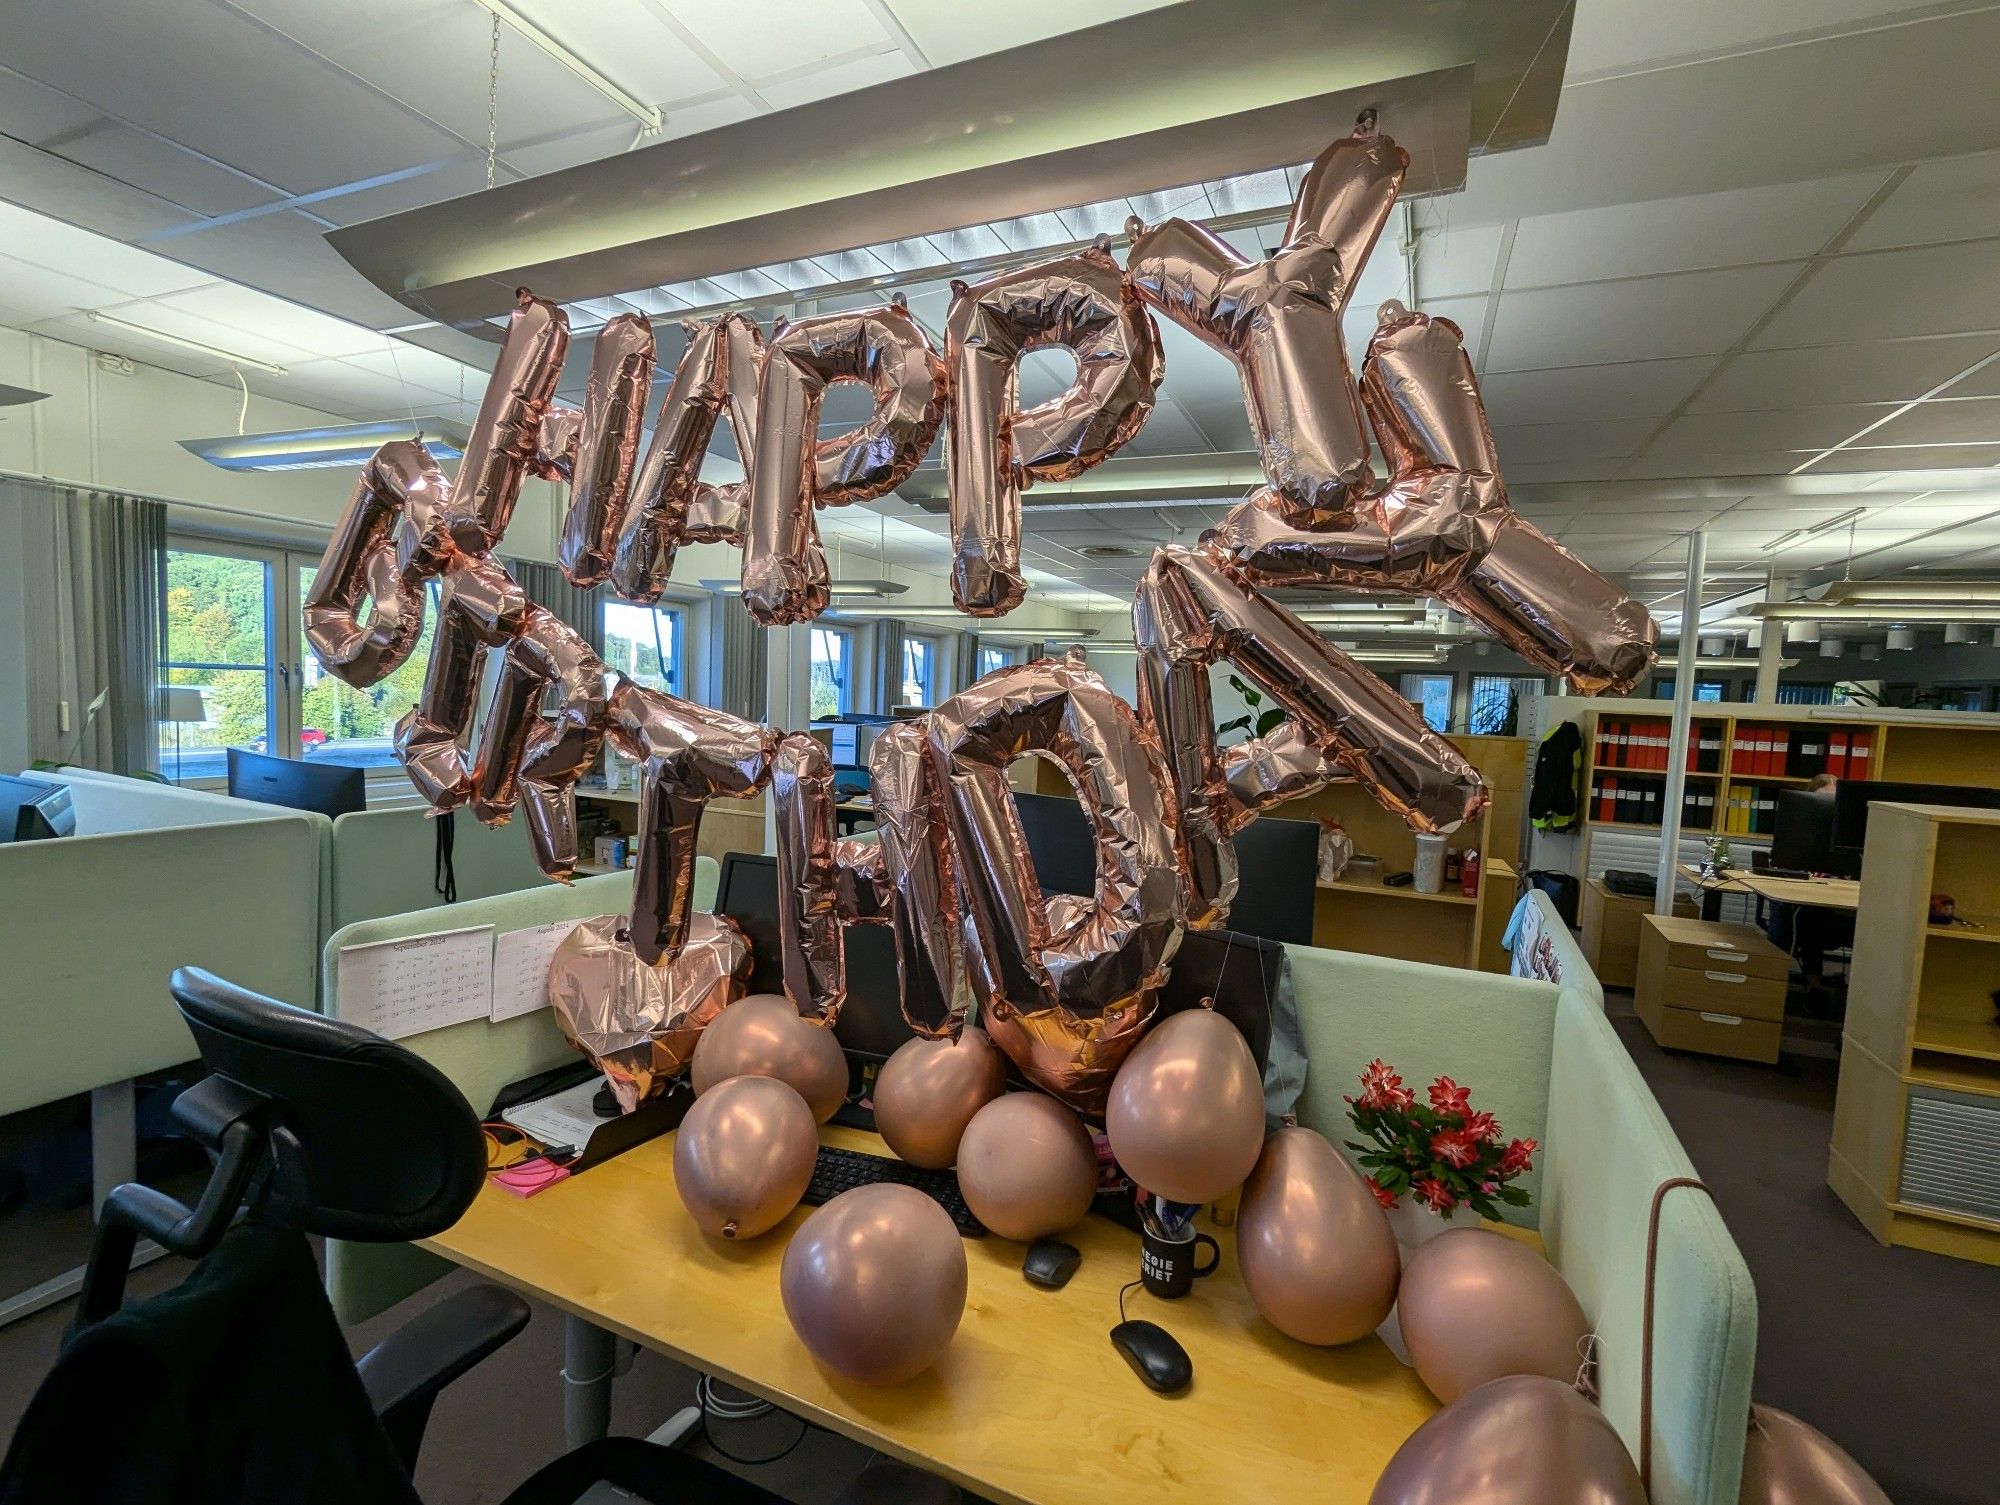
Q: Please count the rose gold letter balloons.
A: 13